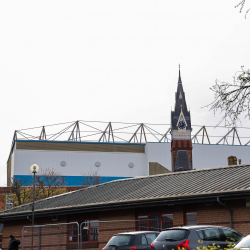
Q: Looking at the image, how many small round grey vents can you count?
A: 3